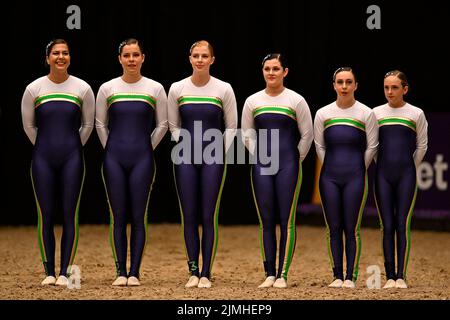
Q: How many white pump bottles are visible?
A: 0